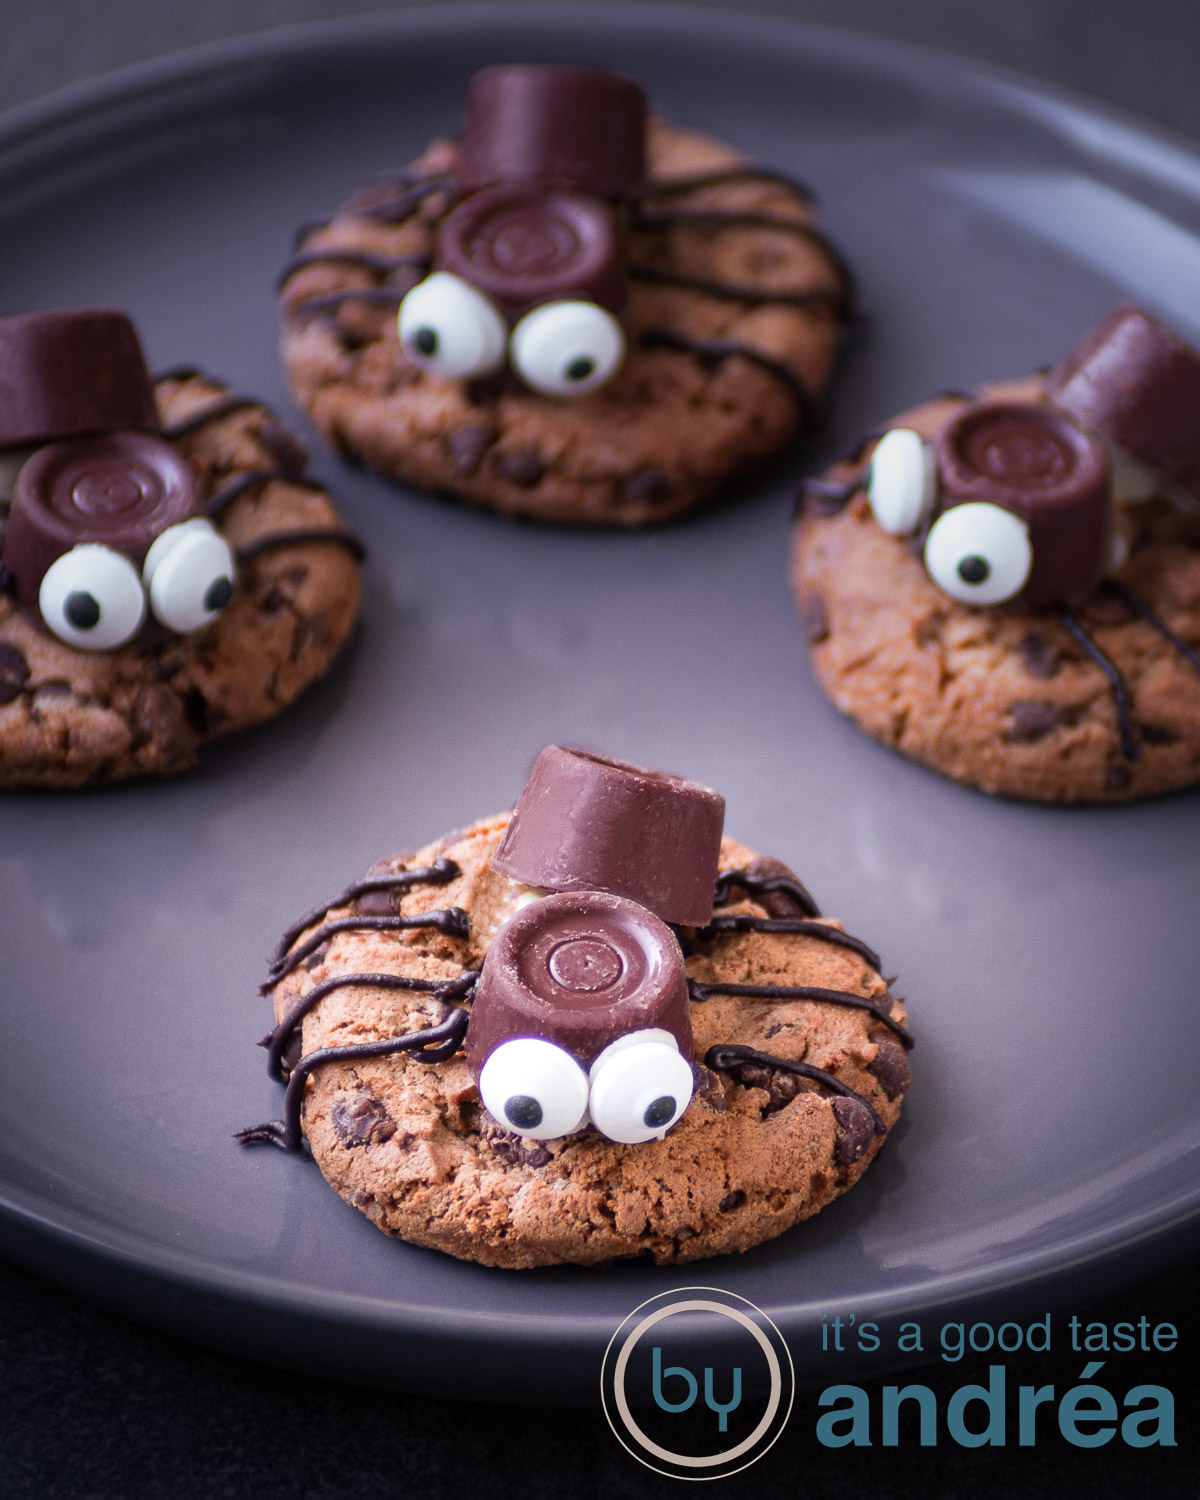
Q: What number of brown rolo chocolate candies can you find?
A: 8